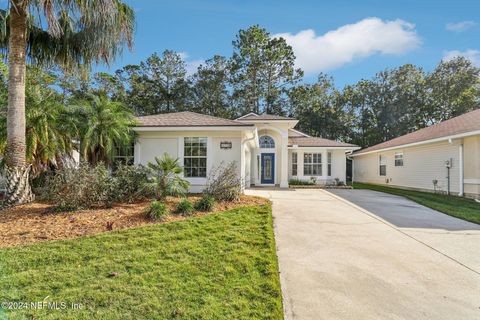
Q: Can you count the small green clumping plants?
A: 3